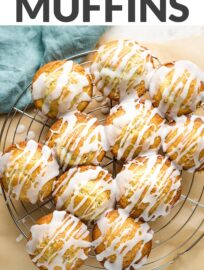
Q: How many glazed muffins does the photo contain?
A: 11